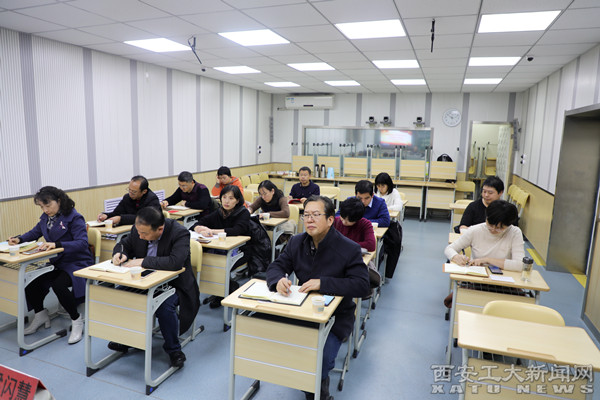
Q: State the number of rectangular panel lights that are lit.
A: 12